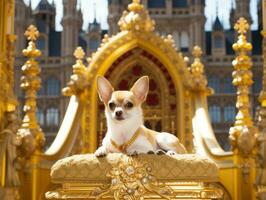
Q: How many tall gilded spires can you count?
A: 2